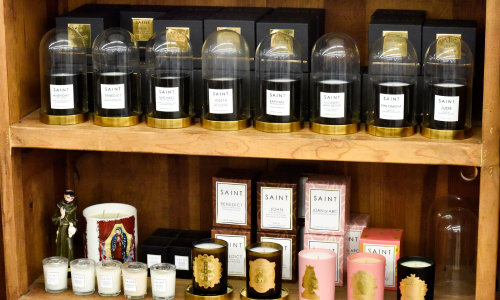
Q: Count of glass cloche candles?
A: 8